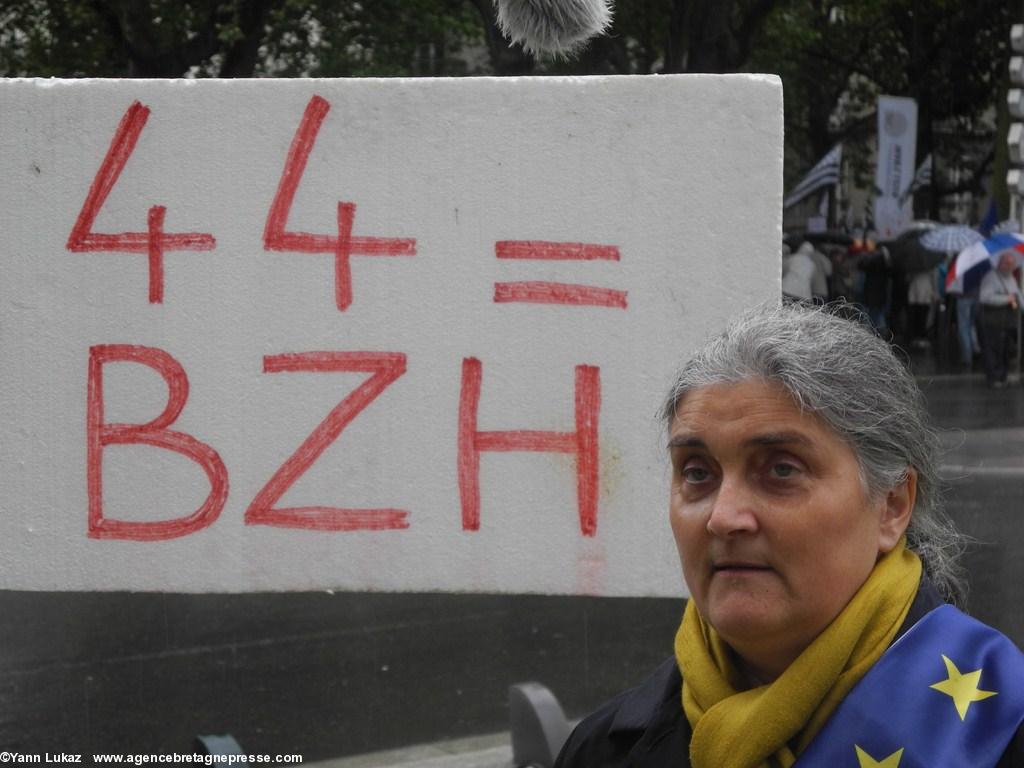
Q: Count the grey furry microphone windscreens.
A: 1